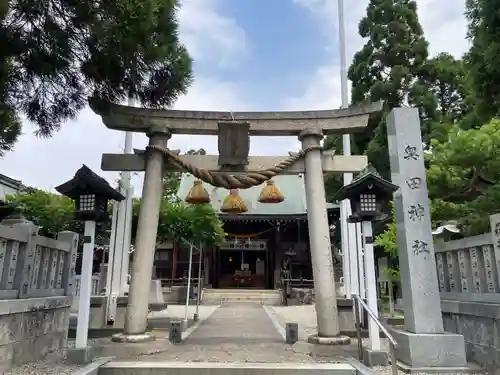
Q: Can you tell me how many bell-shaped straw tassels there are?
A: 3